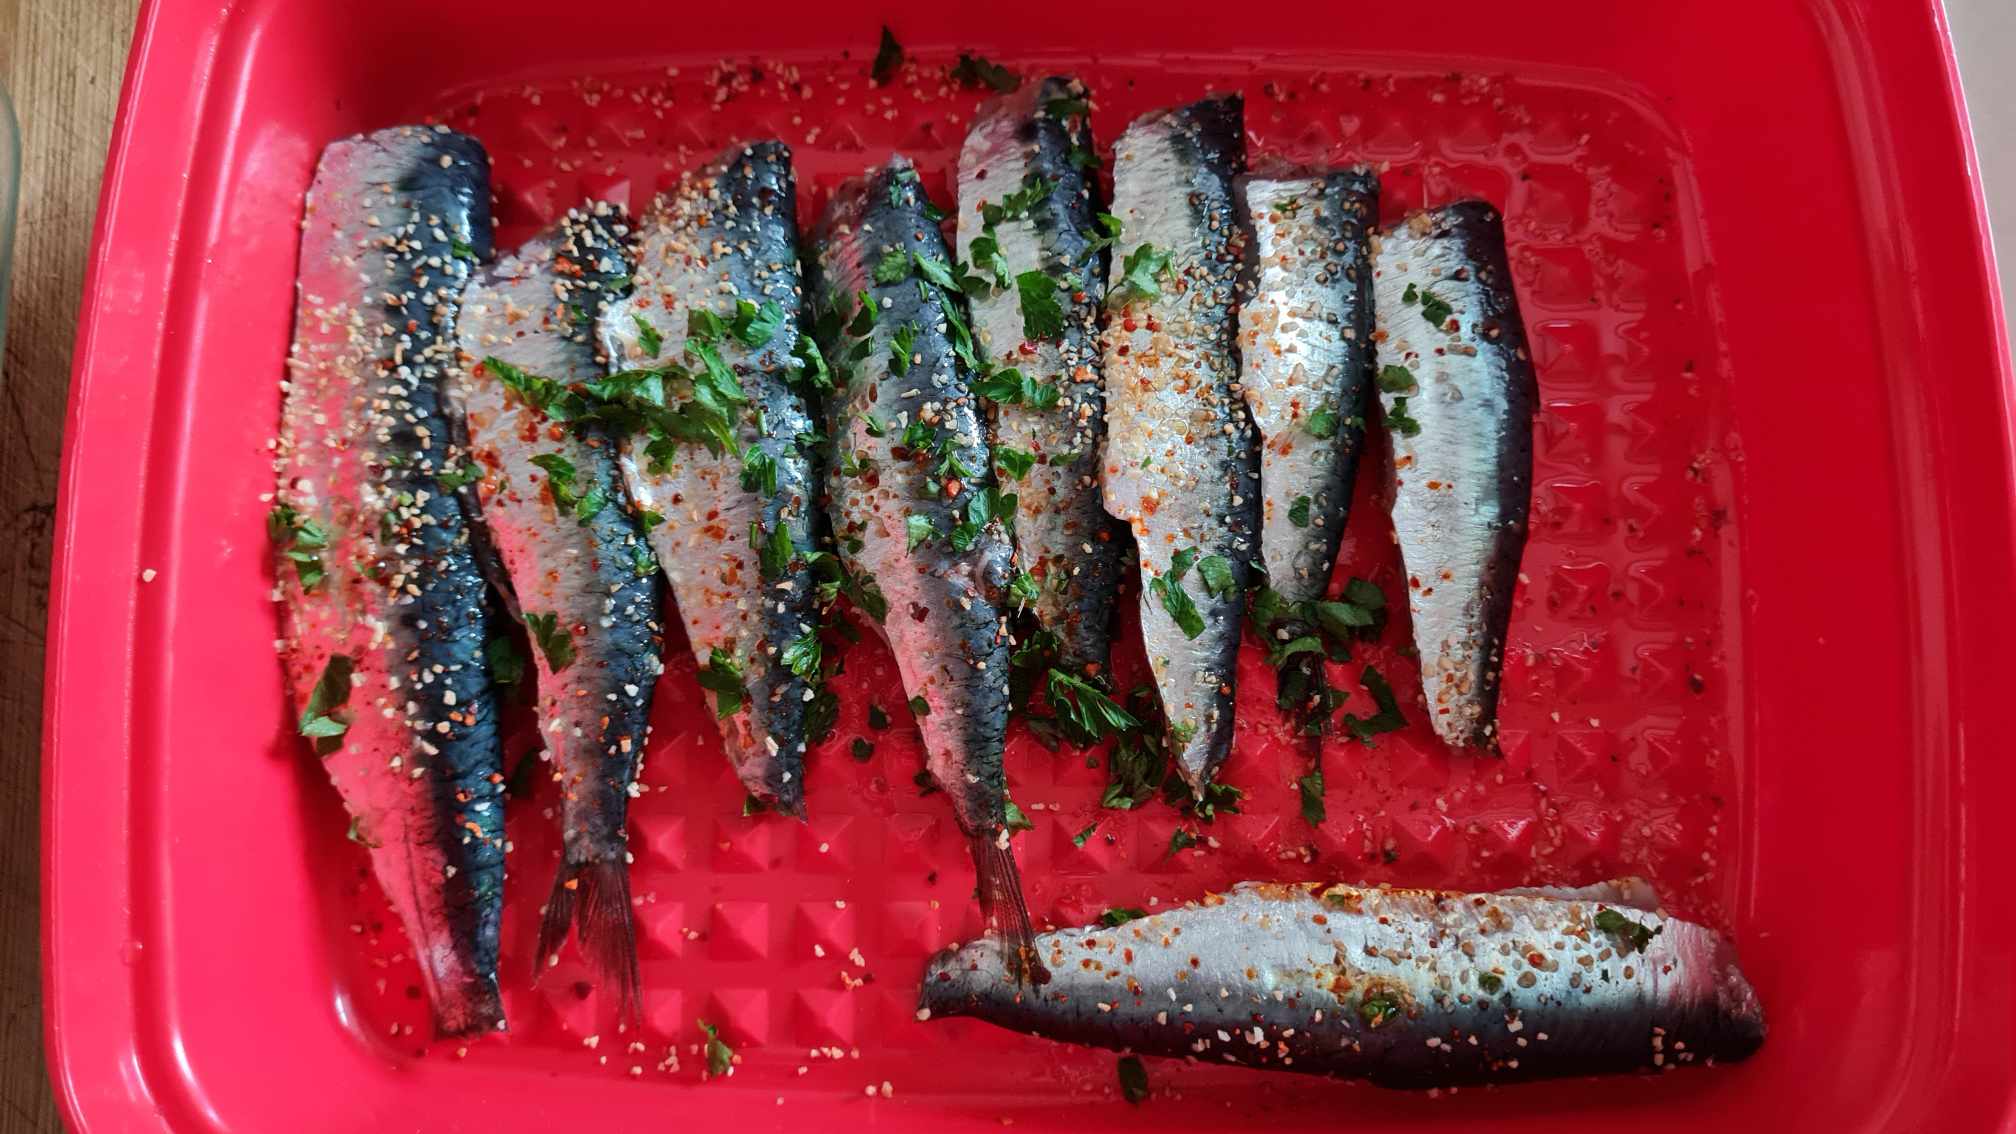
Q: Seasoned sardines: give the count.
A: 9